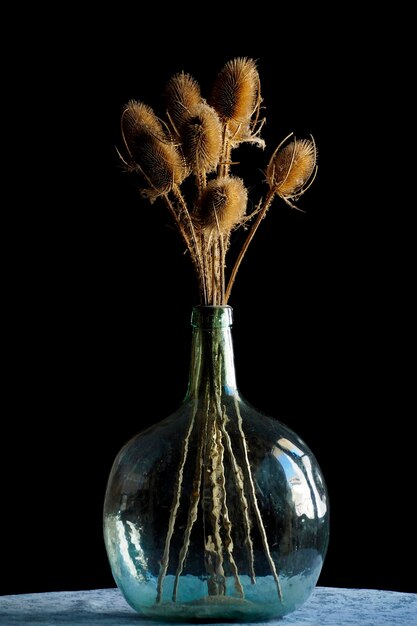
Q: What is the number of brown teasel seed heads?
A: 7